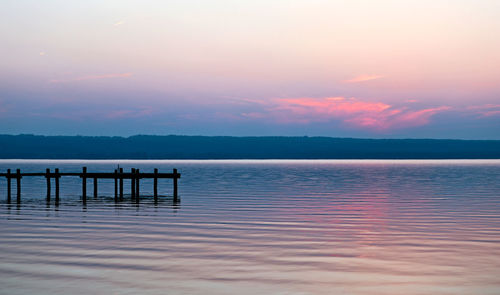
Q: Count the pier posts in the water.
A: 12